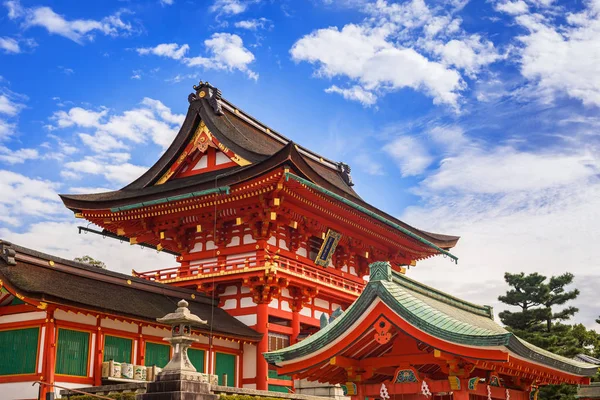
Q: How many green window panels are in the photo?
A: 6